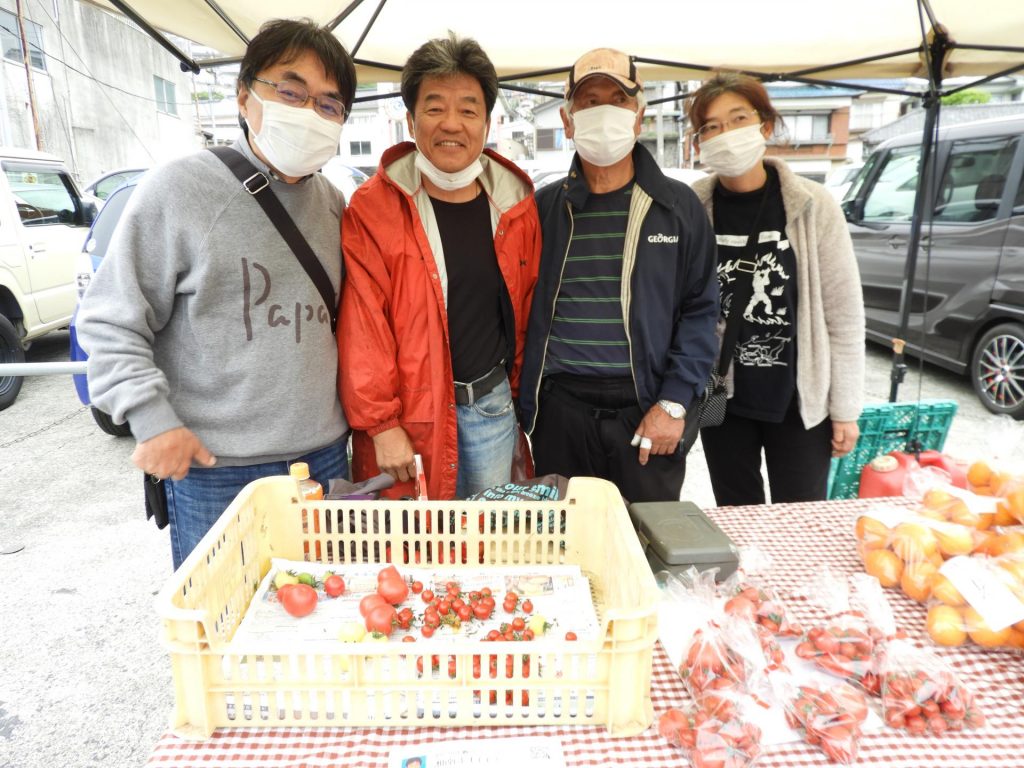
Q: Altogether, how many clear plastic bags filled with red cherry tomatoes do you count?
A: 6